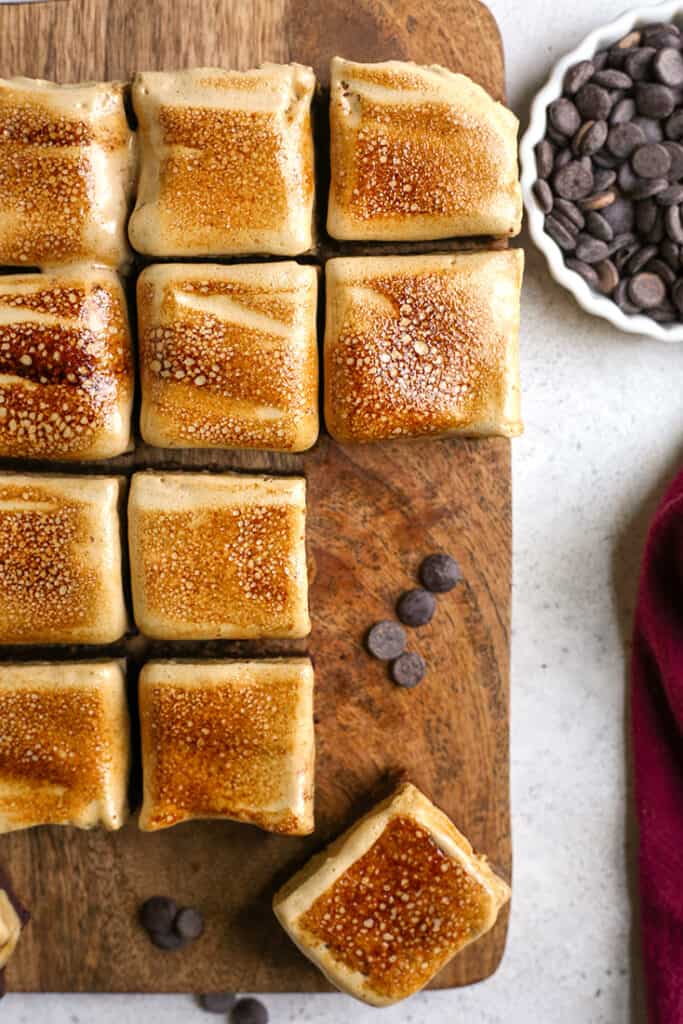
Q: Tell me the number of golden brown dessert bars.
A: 11